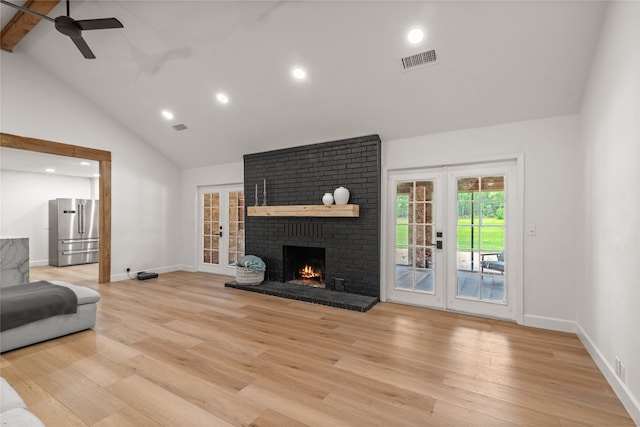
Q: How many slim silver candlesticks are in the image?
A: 2